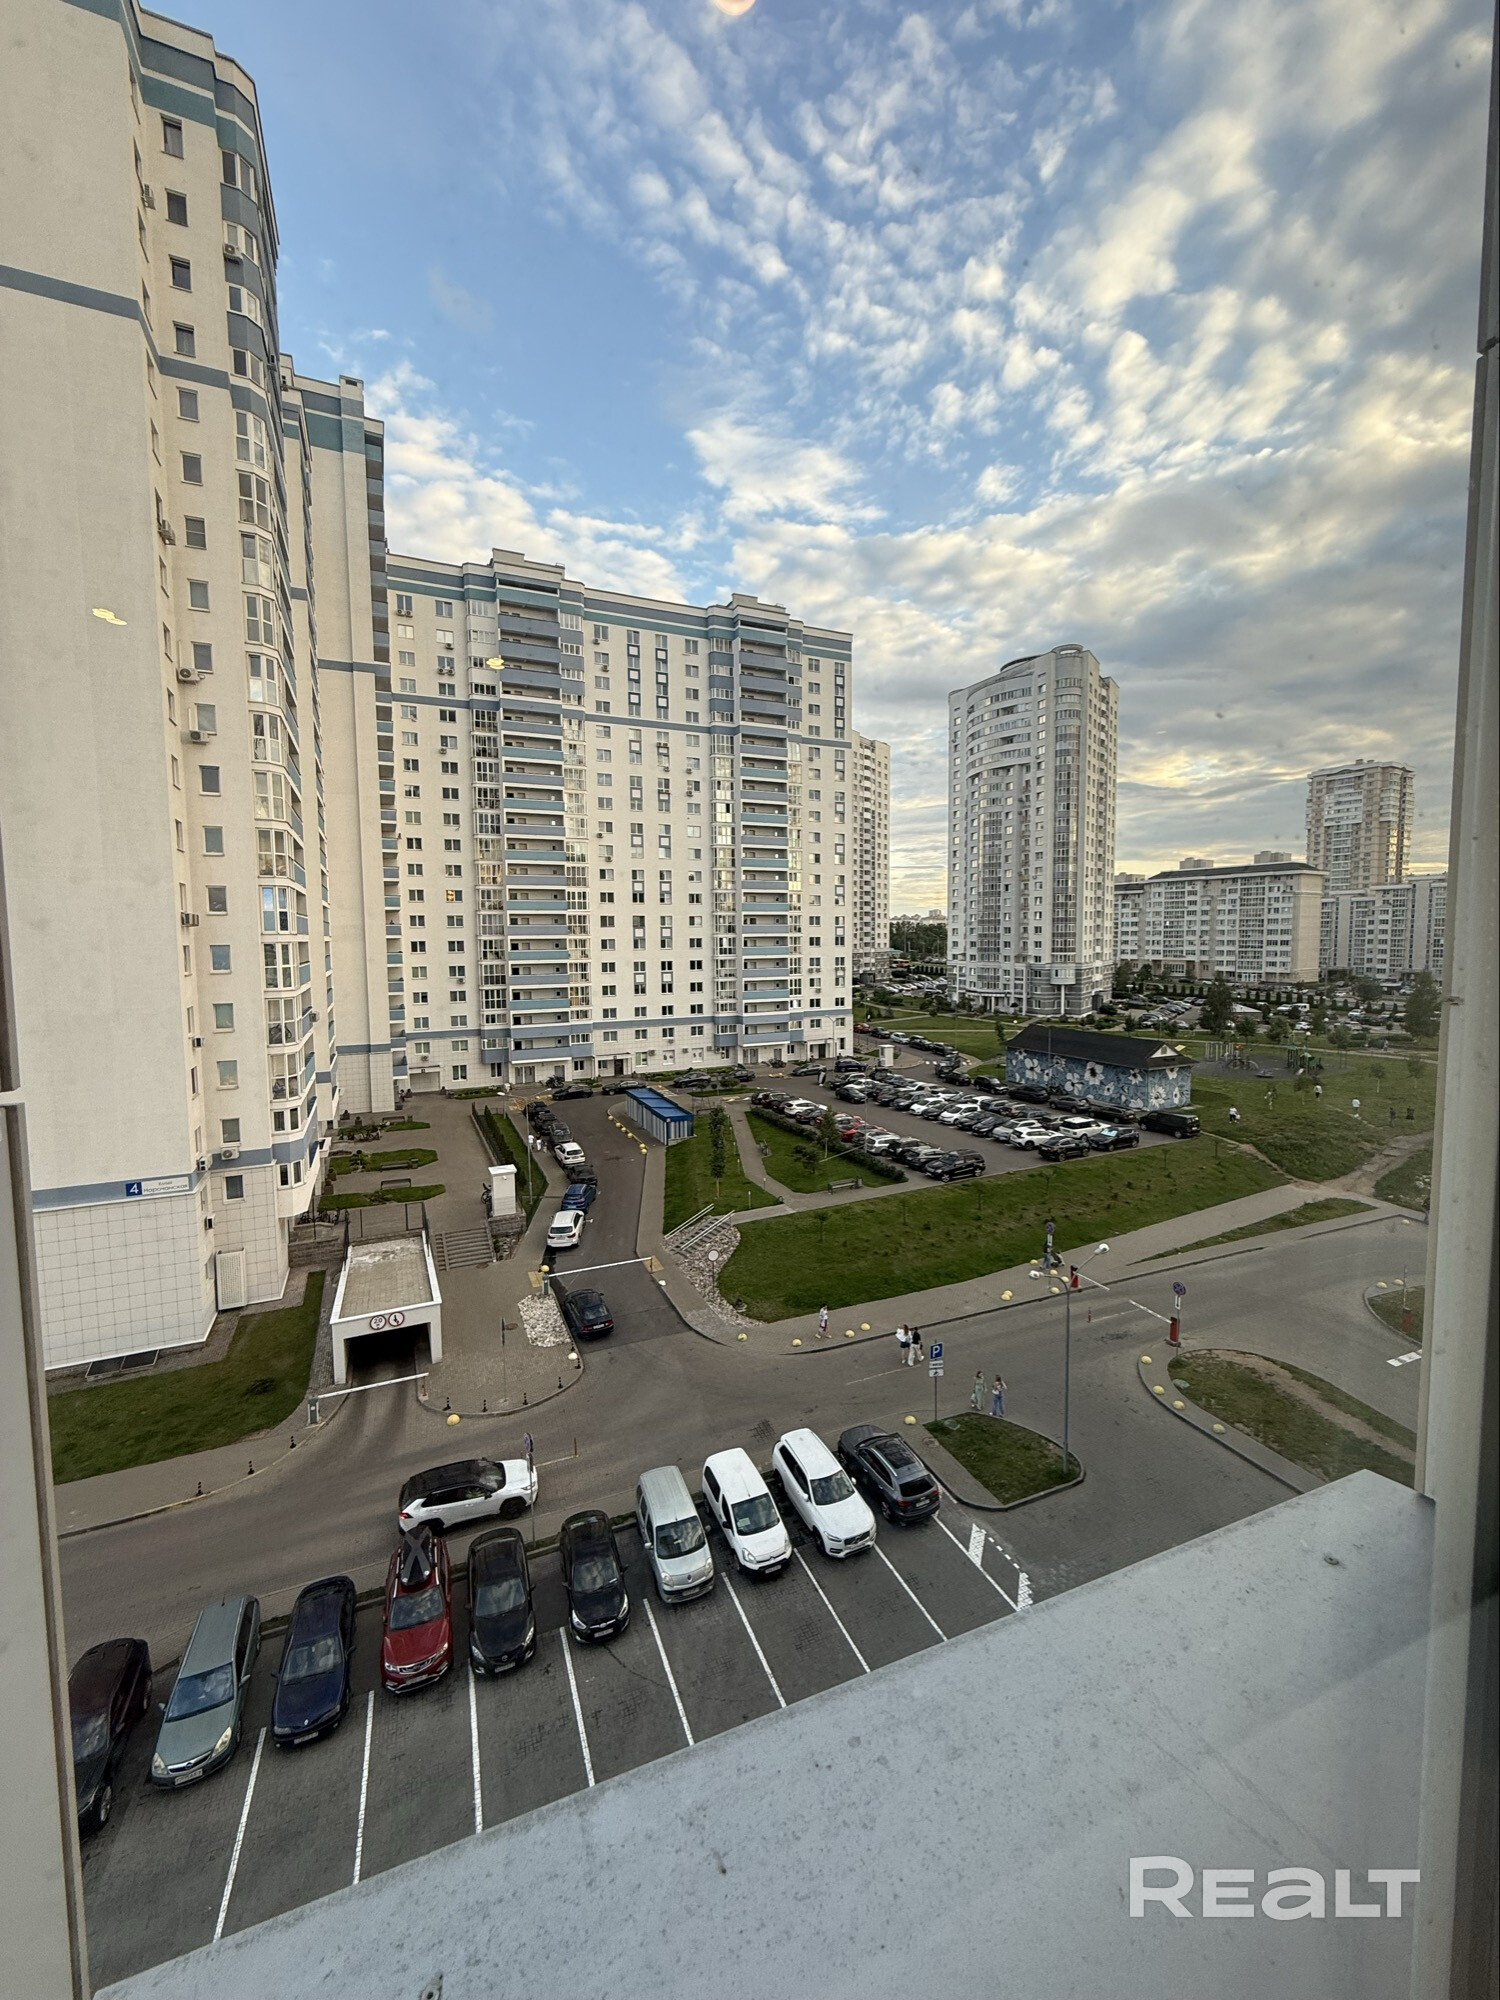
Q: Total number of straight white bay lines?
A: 9